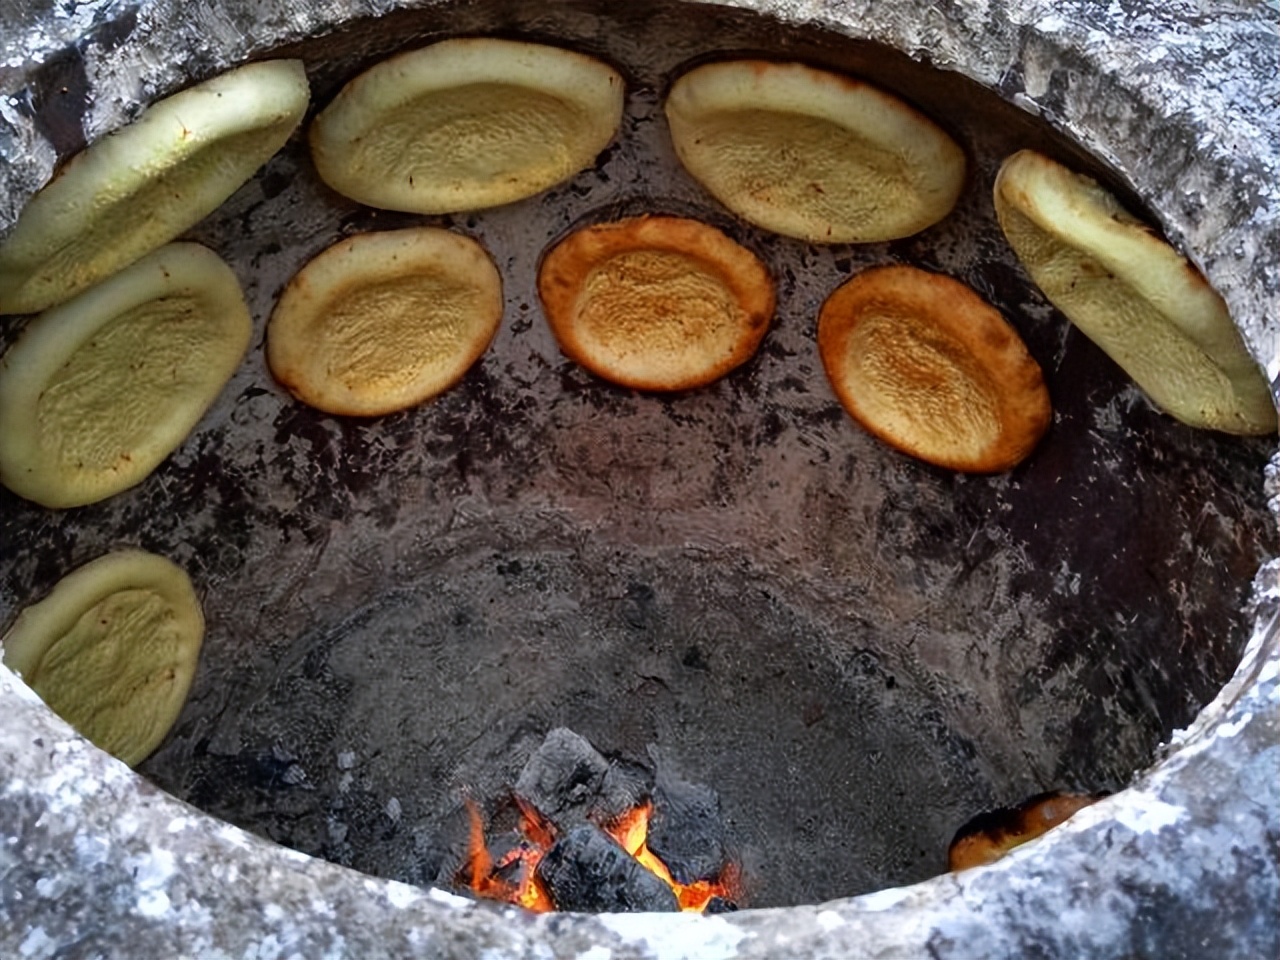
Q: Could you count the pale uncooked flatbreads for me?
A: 6